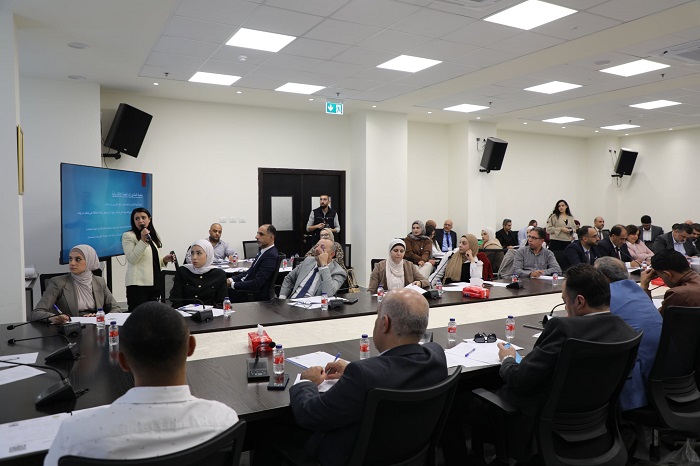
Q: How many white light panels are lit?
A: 11